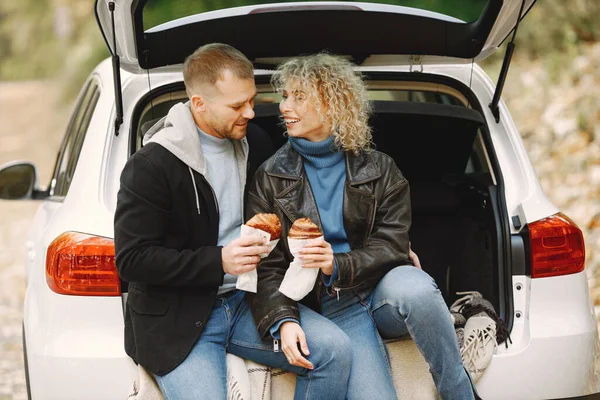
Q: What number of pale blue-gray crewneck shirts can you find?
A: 1